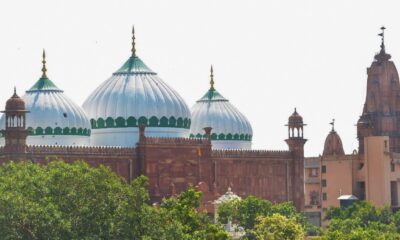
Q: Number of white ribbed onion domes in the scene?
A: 3